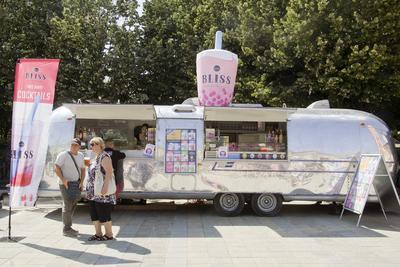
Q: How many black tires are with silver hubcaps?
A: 2